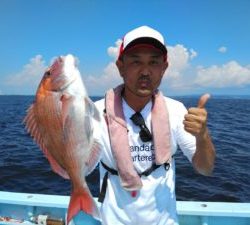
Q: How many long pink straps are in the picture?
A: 2